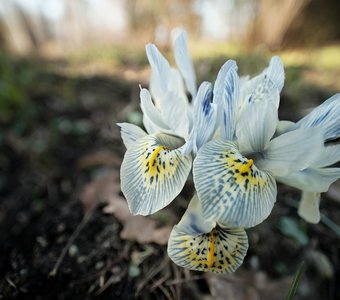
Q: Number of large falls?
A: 3